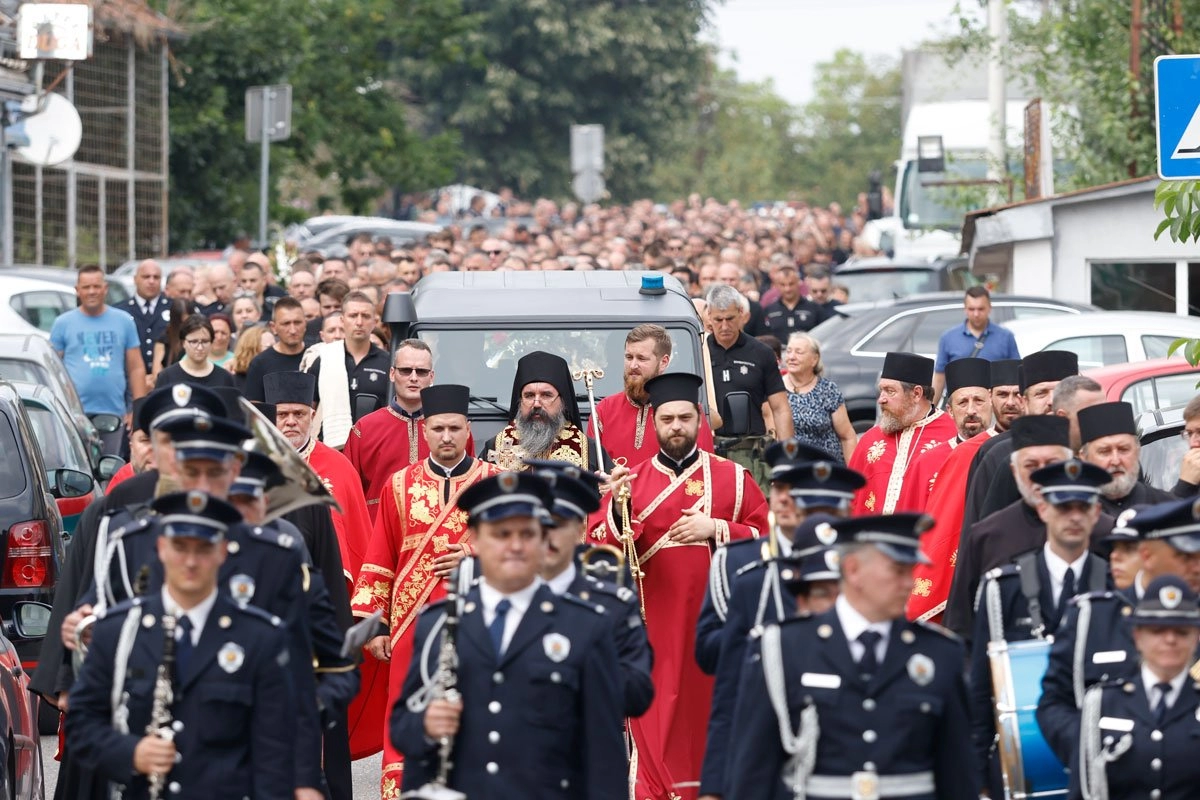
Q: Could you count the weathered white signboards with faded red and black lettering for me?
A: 1